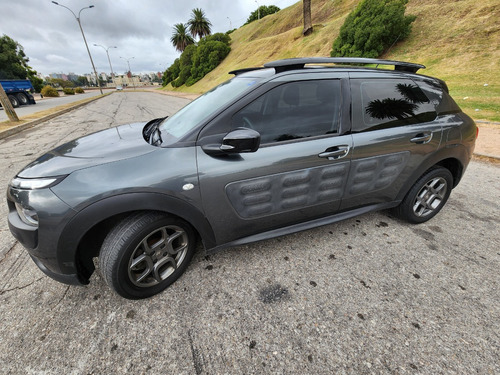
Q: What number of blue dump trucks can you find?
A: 1